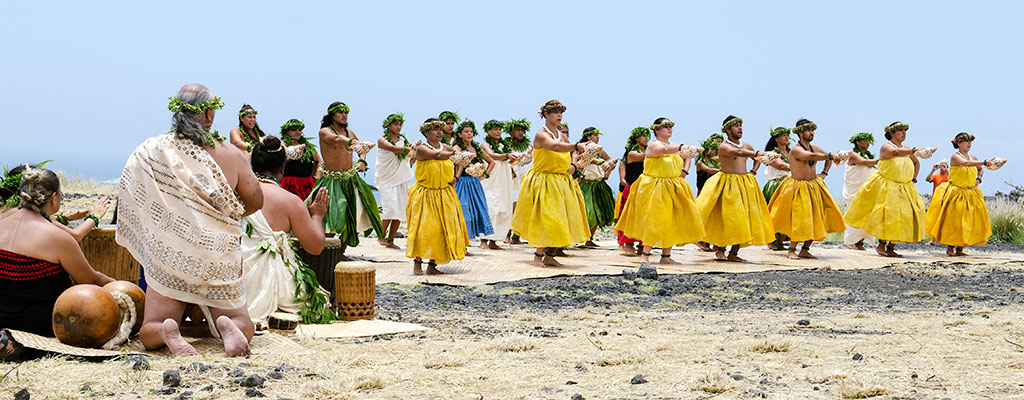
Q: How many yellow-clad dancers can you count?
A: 7